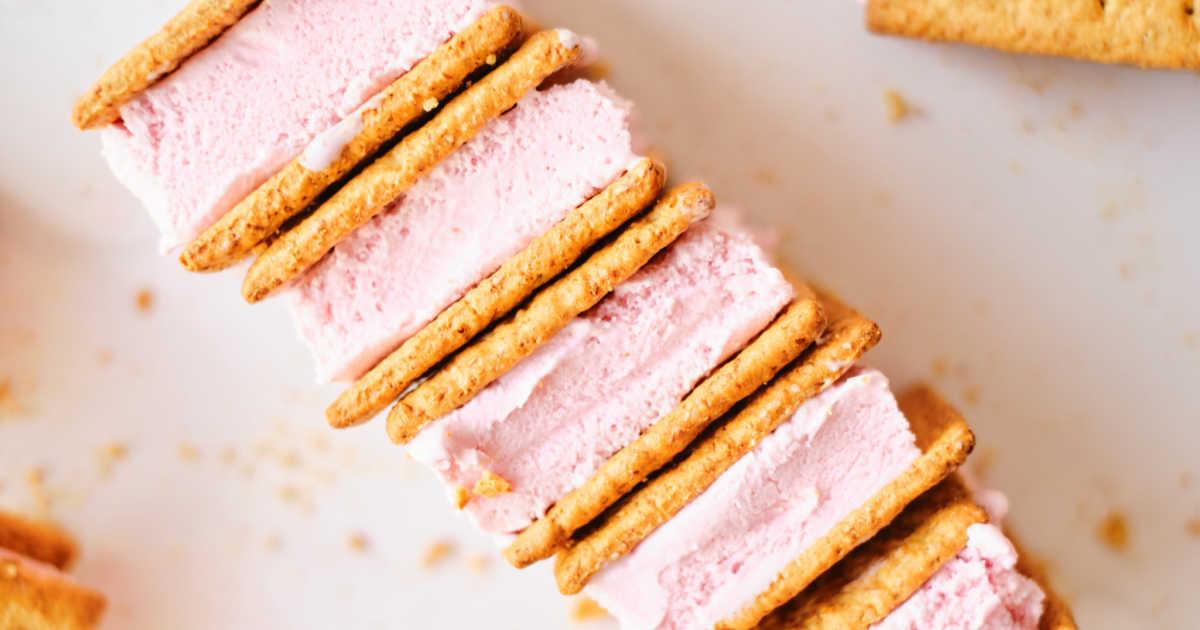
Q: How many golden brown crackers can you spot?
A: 13